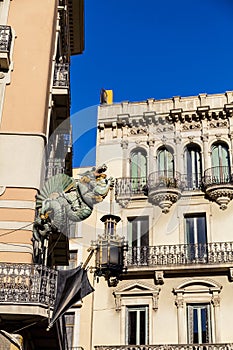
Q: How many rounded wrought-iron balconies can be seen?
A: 2